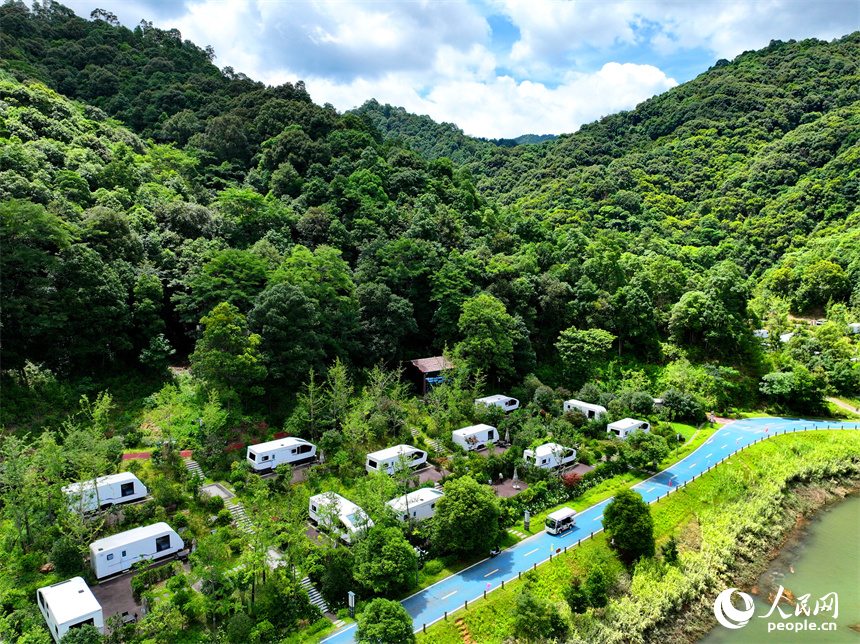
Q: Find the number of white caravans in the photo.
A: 12